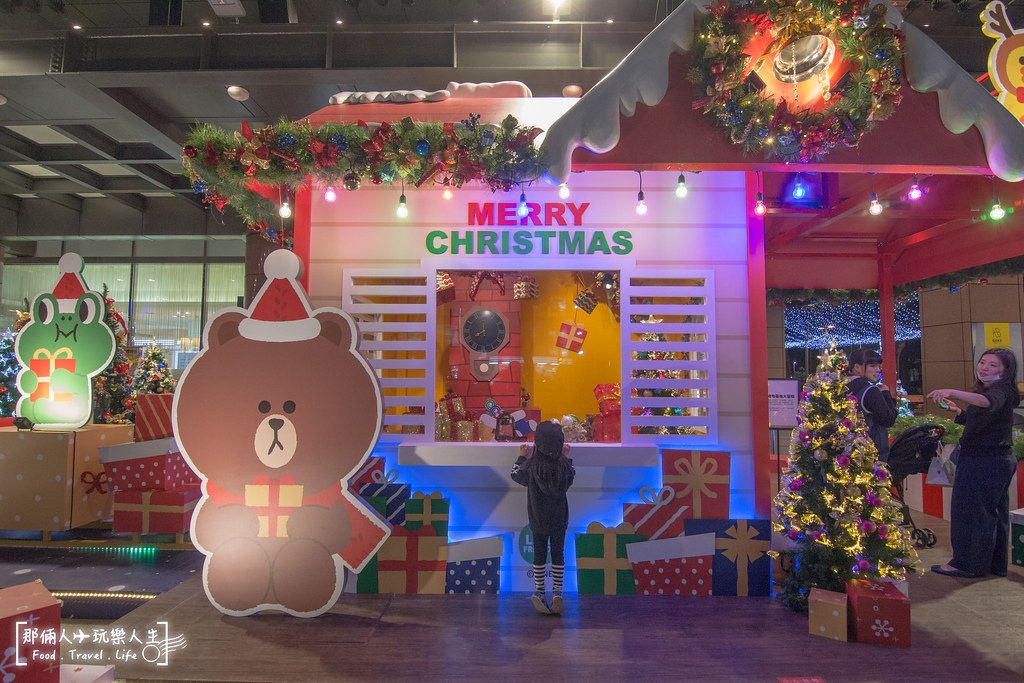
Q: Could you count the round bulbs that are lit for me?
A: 13